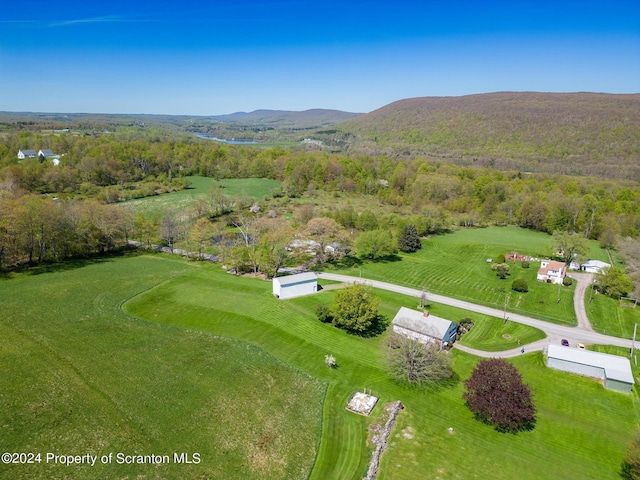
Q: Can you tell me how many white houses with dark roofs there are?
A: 2